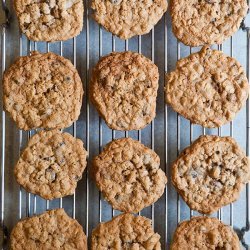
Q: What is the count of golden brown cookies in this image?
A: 12